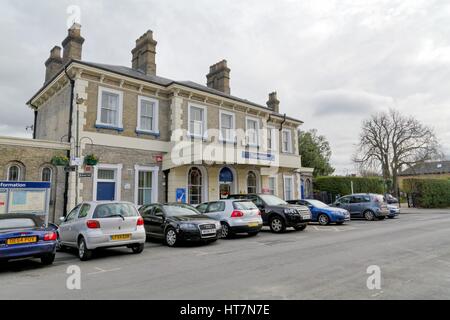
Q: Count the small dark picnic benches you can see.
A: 0